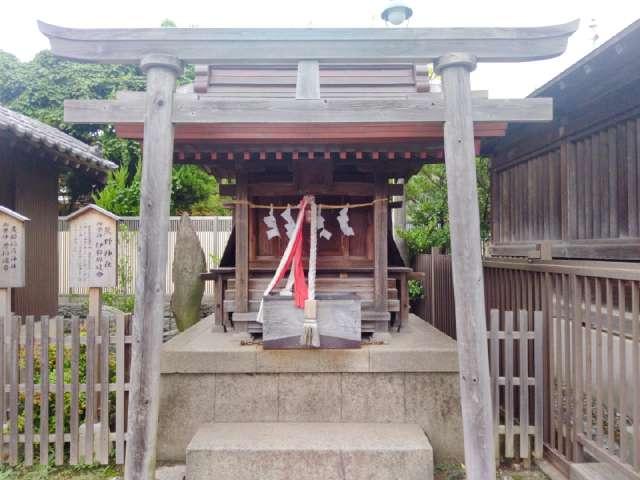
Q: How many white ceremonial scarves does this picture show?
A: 4